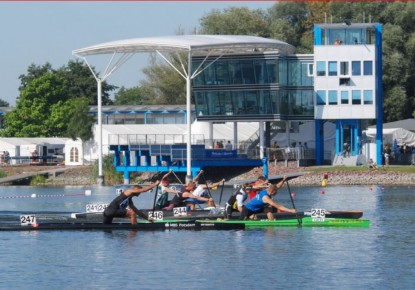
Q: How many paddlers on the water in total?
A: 7